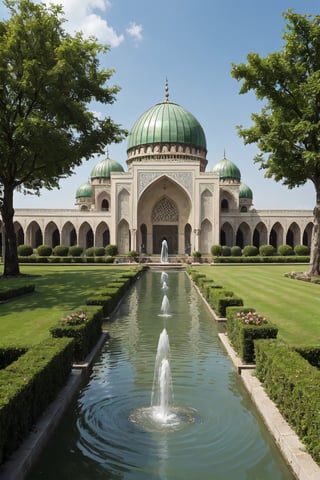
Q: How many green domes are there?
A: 5